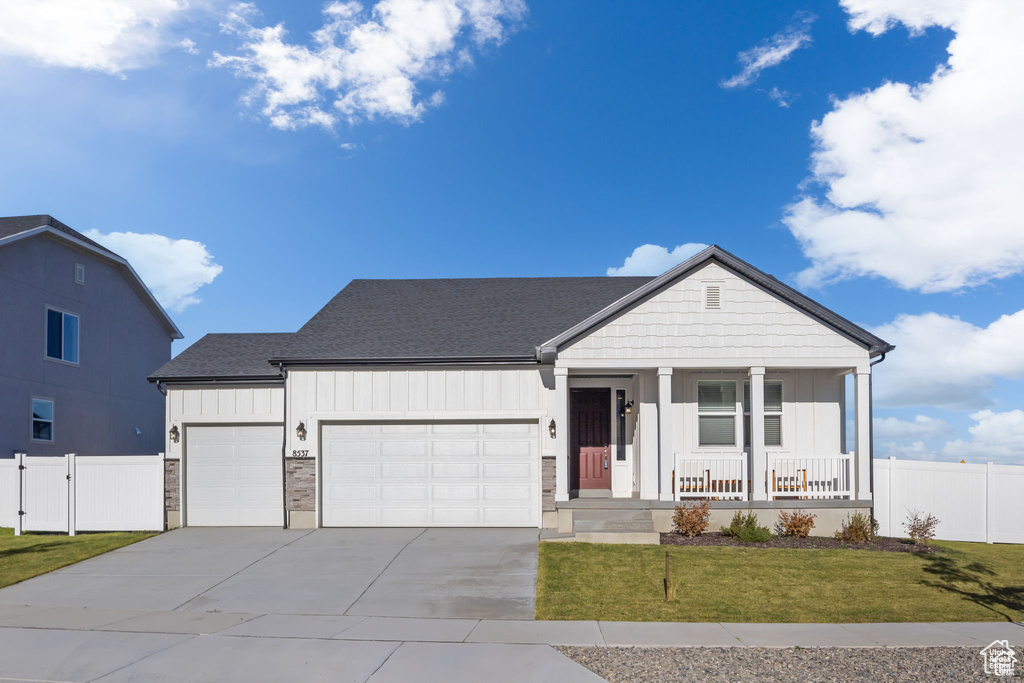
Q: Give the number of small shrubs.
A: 5